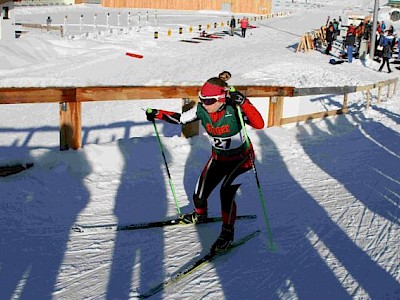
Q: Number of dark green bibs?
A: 1